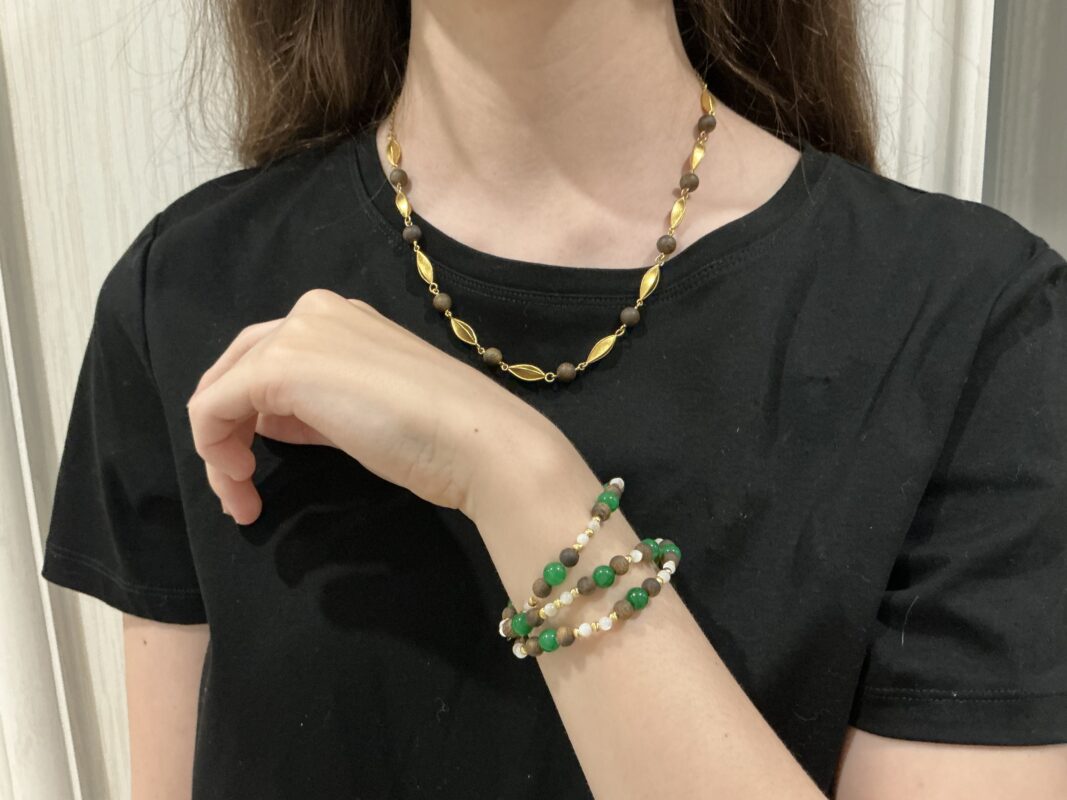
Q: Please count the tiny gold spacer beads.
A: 14